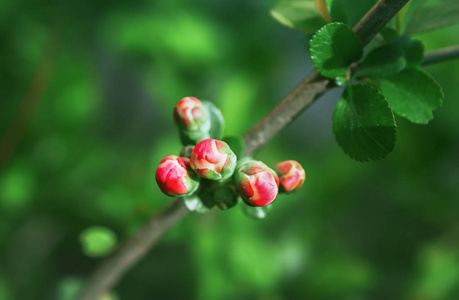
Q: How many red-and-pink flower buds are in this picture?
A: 5